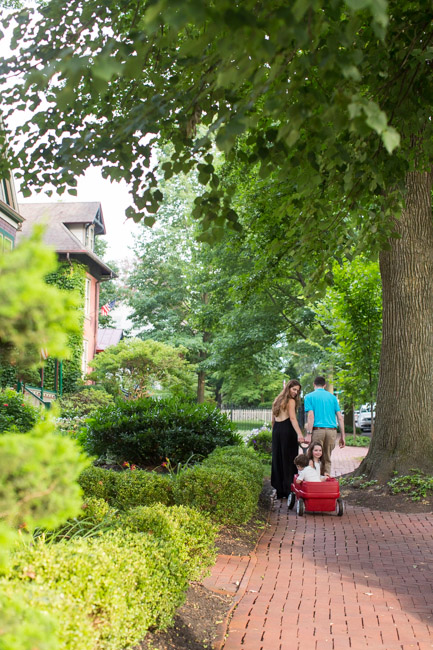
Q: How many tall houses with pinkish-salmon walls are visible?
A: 1